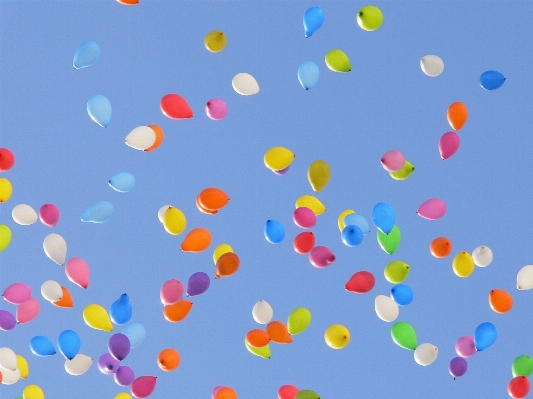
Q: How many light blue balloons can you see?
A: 7